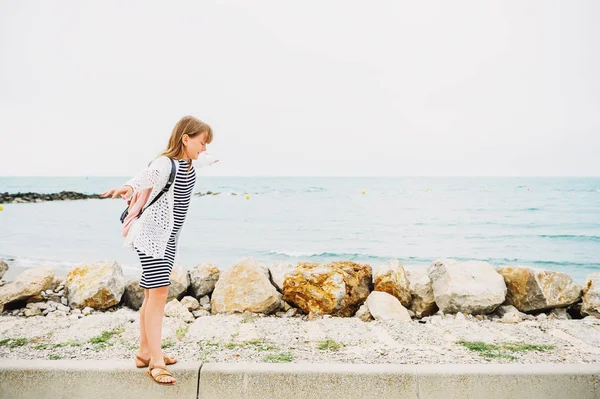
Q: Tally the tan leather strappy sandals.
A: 2